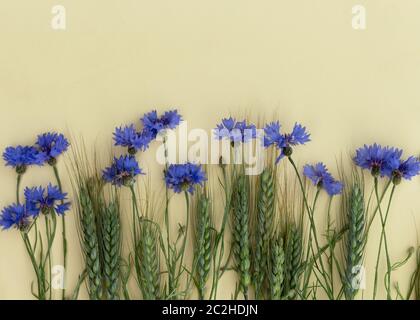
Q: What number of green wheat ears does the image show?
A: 9